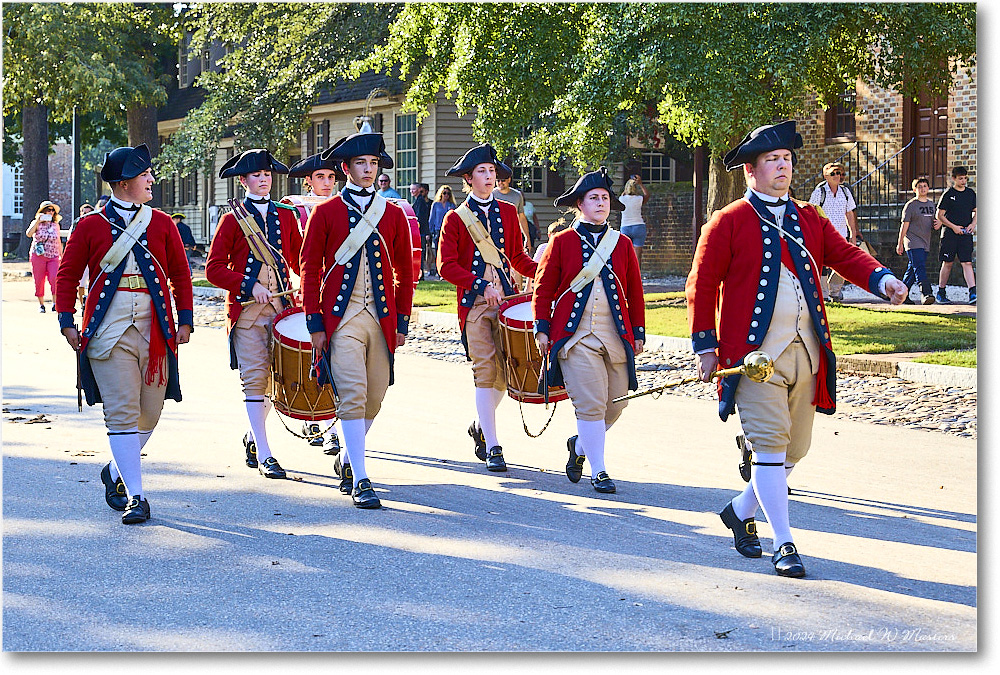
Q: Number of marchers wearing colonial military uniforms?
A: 7